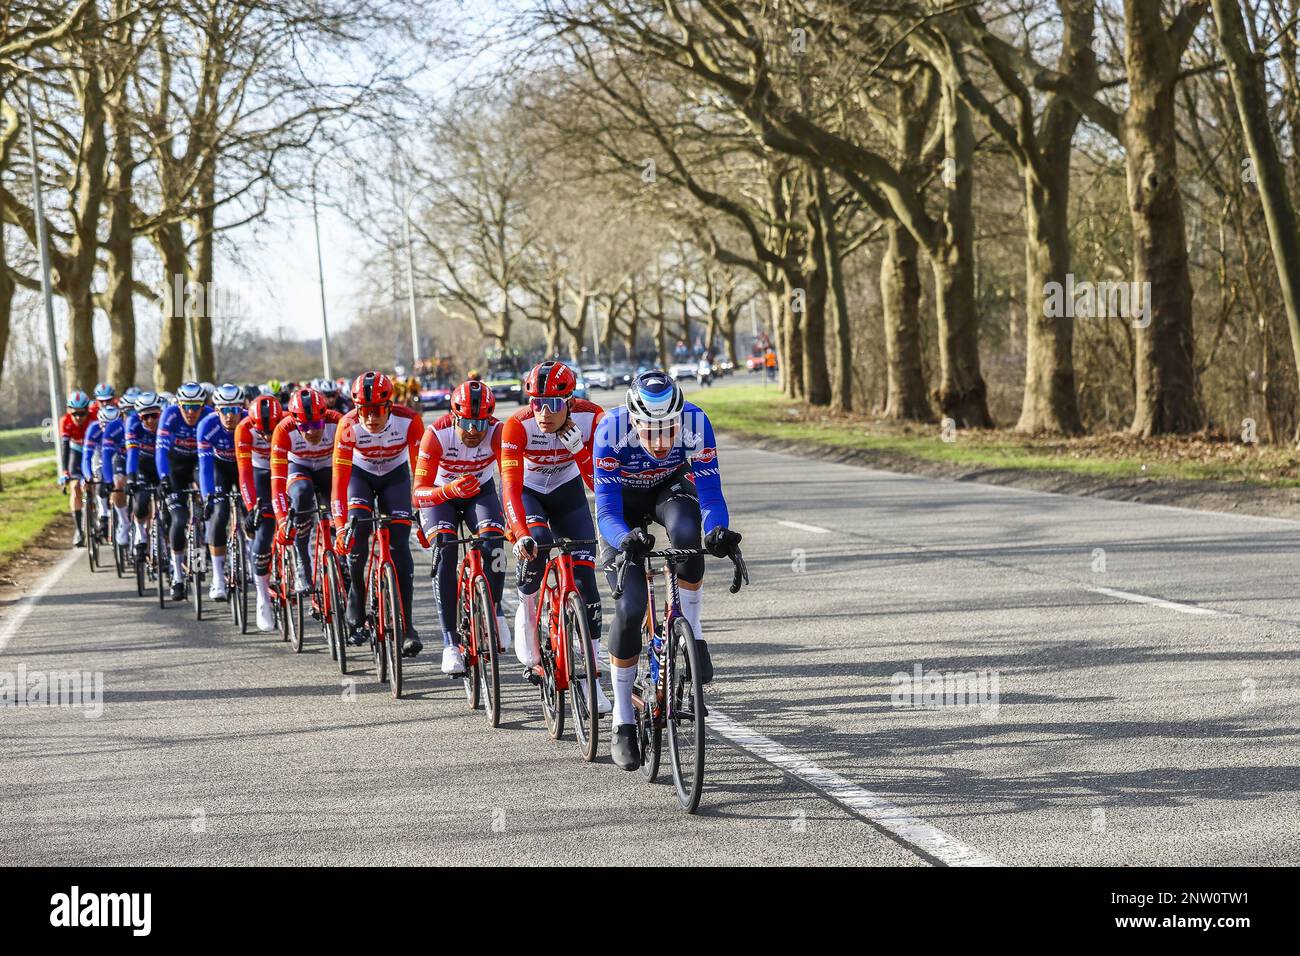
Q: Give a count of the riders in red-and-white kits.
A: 5